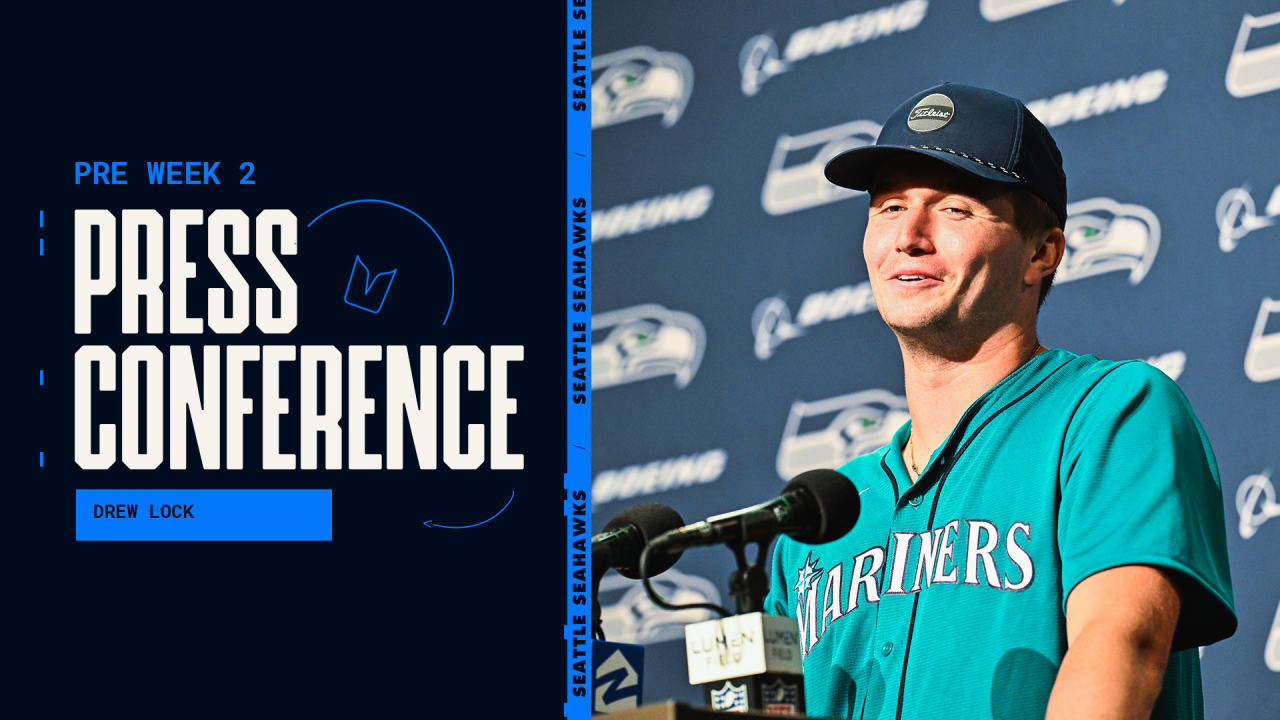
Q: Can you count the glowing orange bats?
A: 0